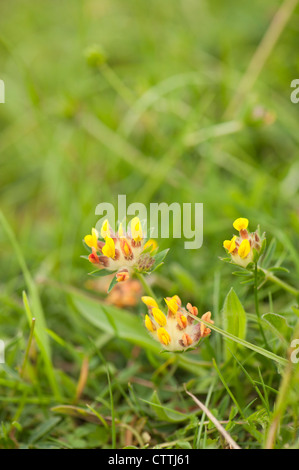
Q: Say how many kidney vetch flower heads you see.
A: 3